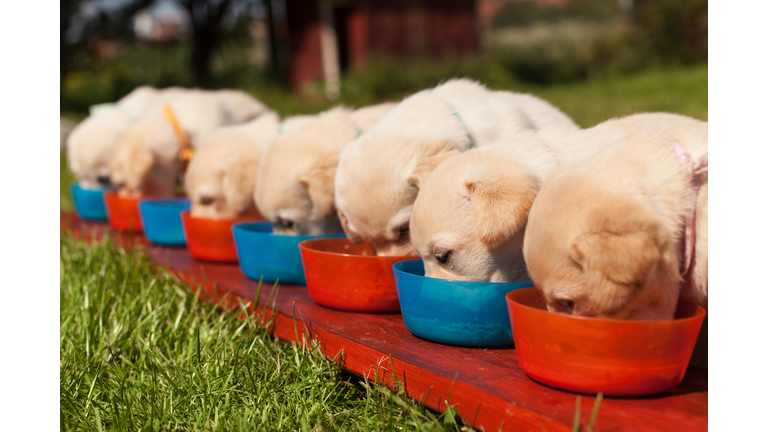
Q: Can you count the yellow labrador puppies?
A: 7